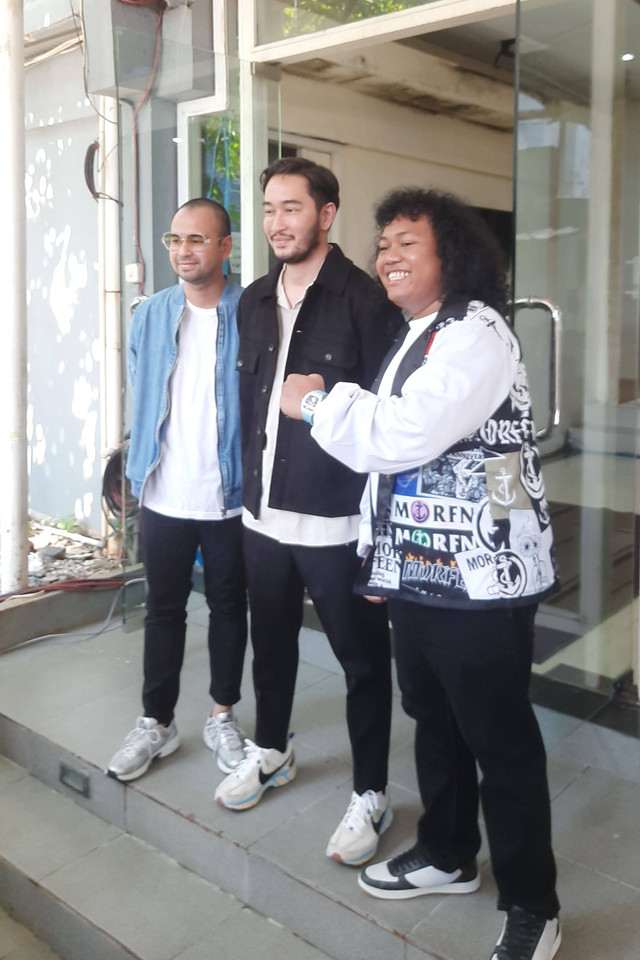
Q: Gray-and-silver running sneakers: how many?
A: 2